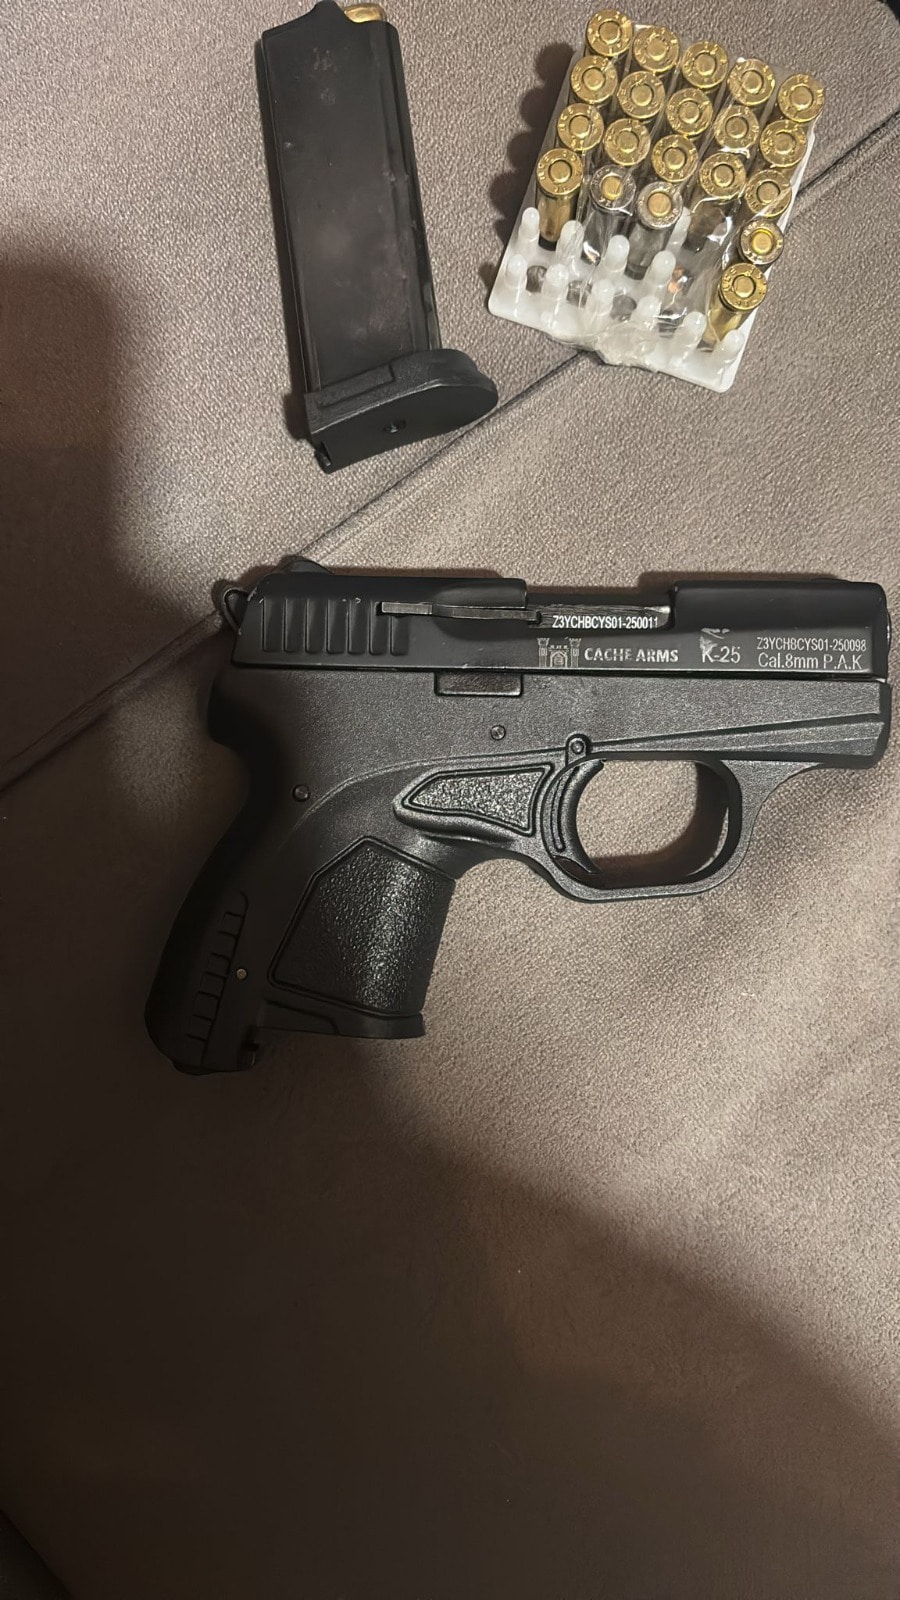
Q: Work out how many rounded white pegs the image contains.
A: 11